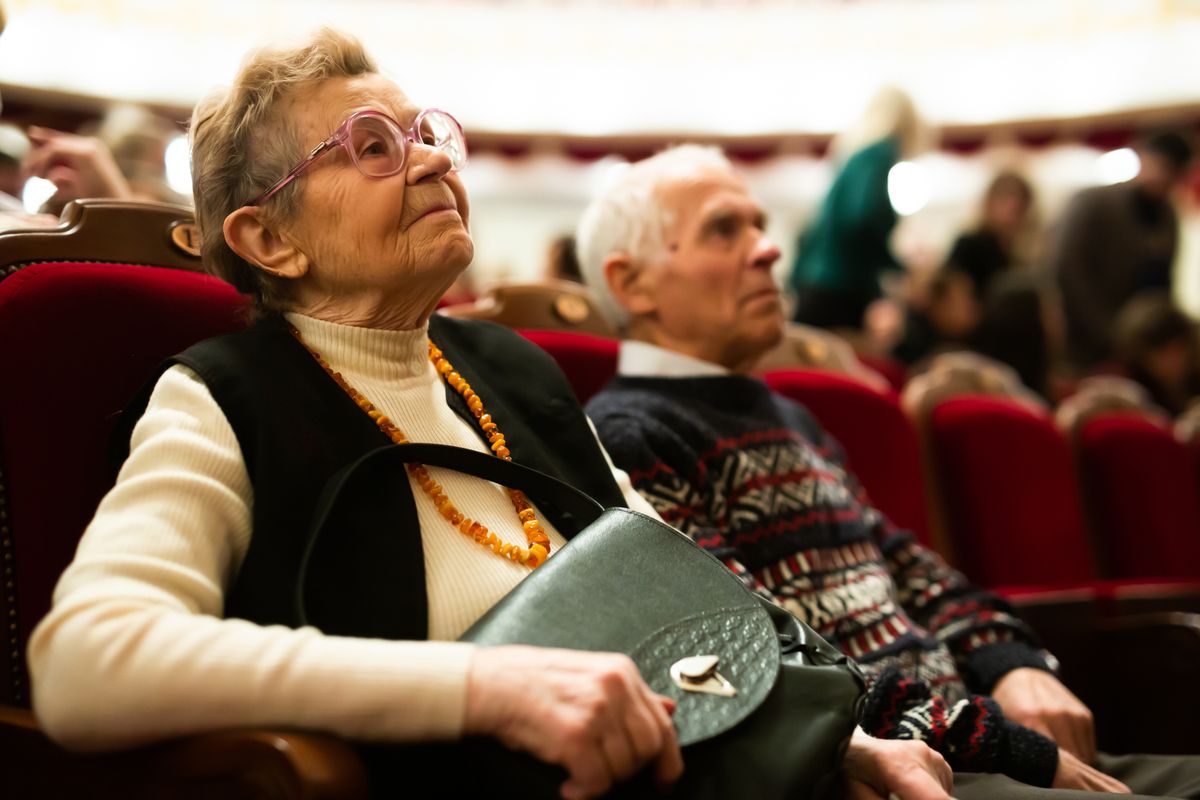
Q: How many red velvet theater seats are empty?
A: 3